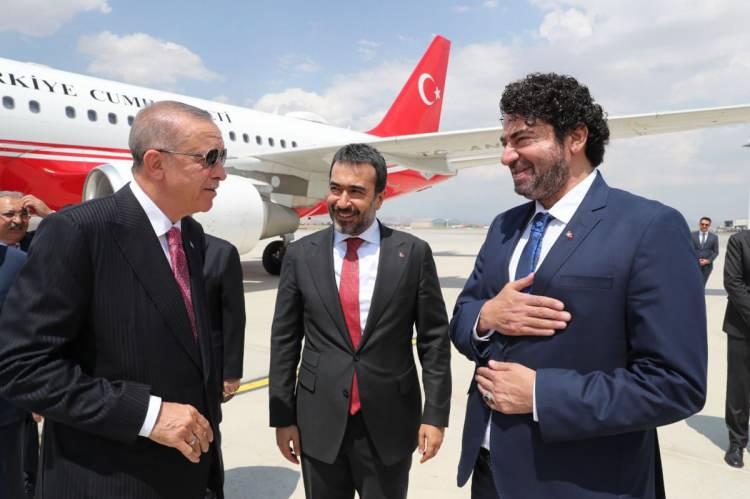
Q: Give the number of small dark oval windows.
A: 12